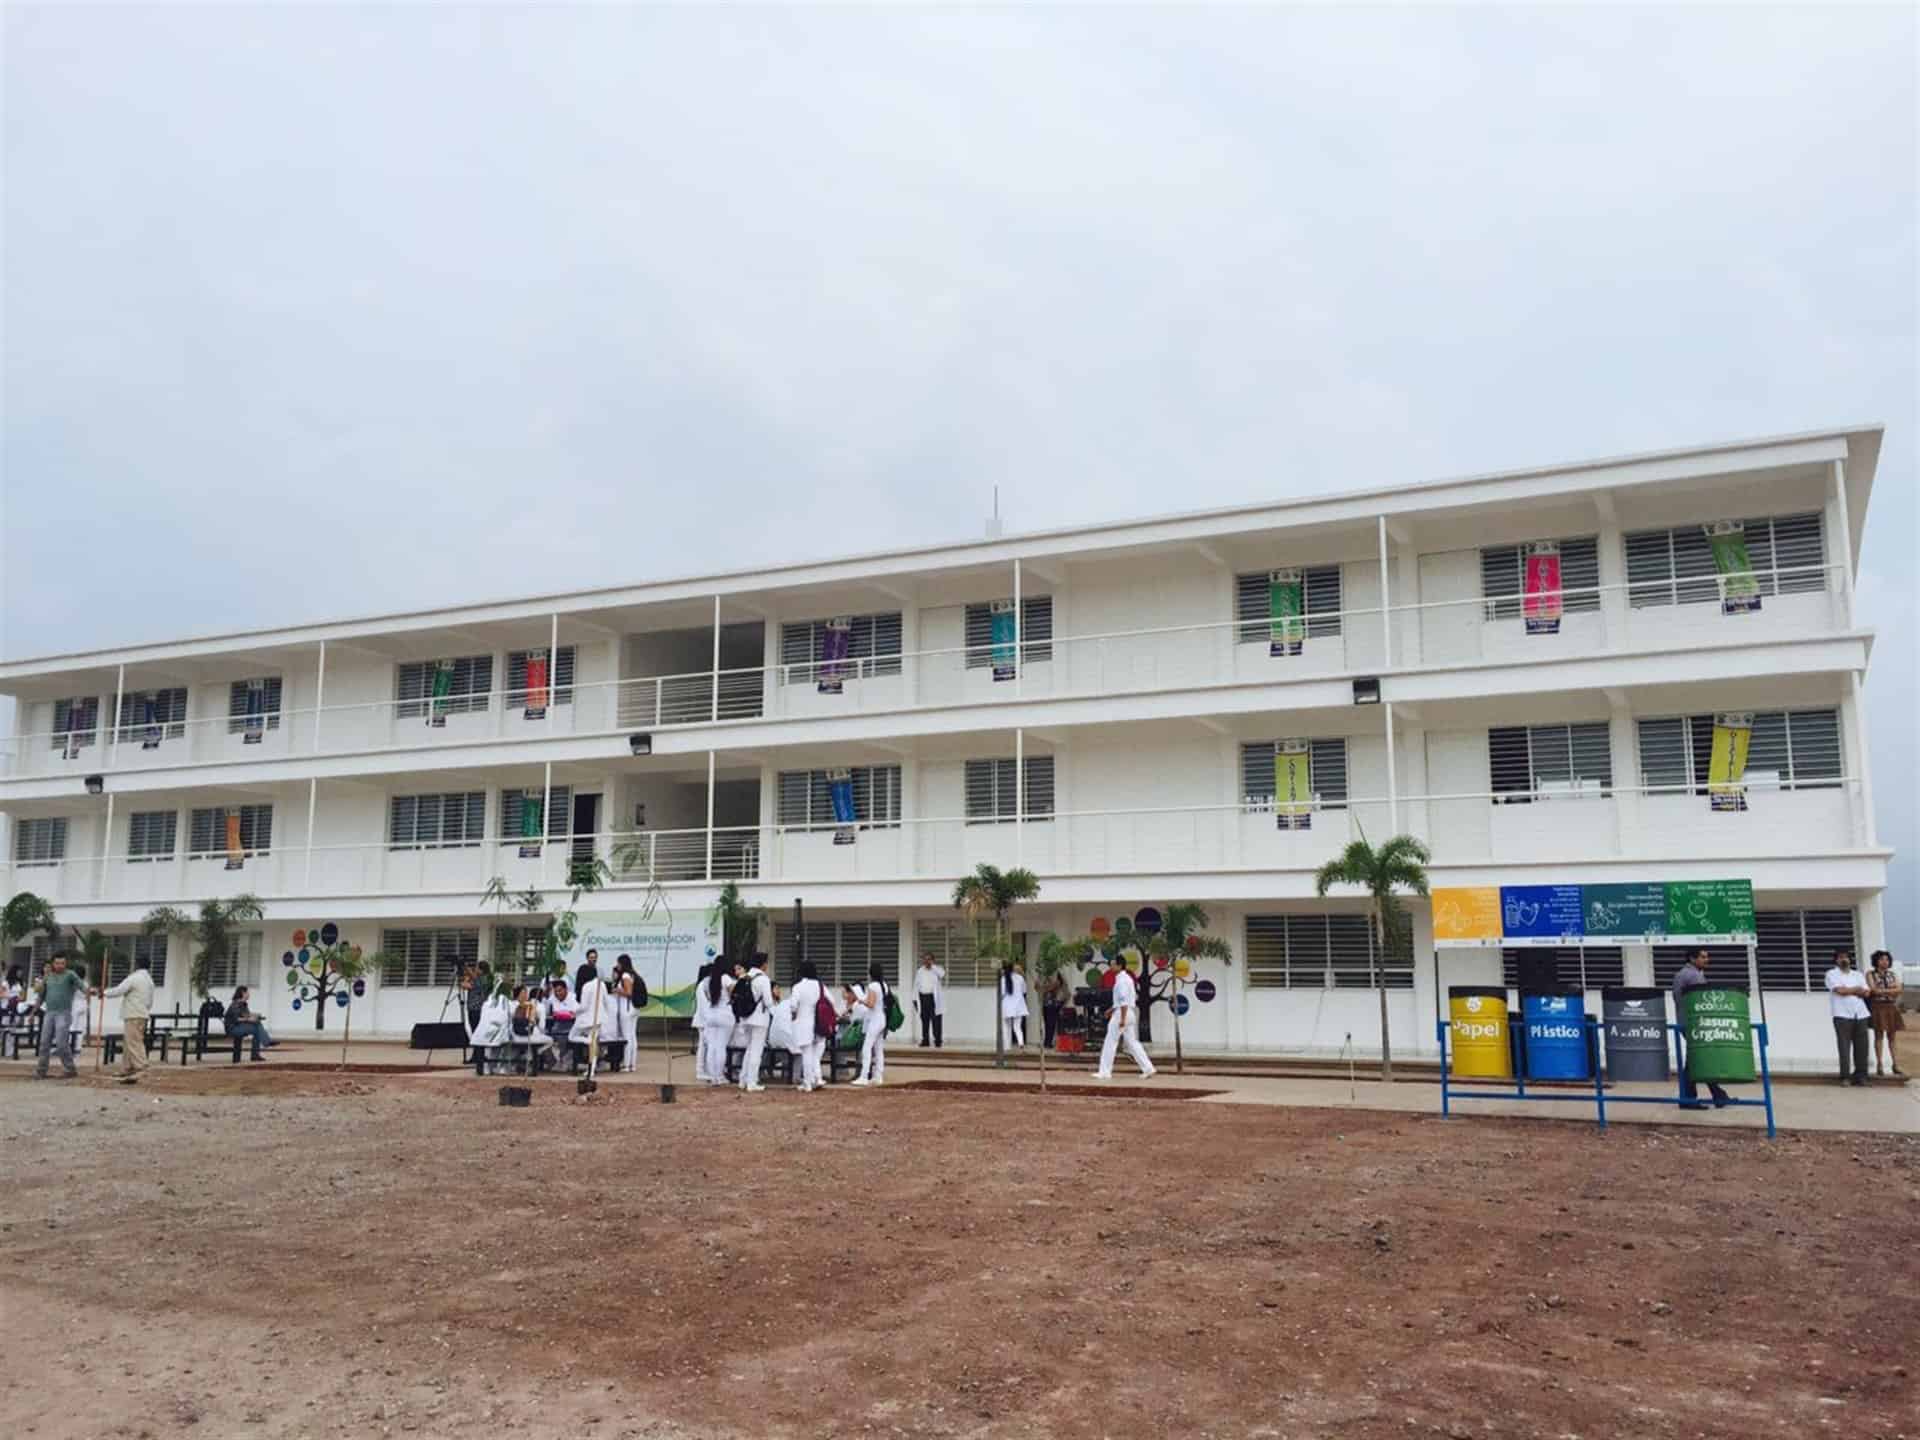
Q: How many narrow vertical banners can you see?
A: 15